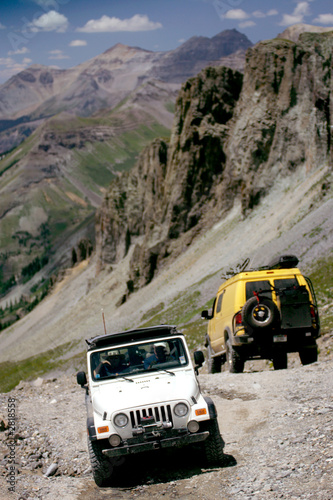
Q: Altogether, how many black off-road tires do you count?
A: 7